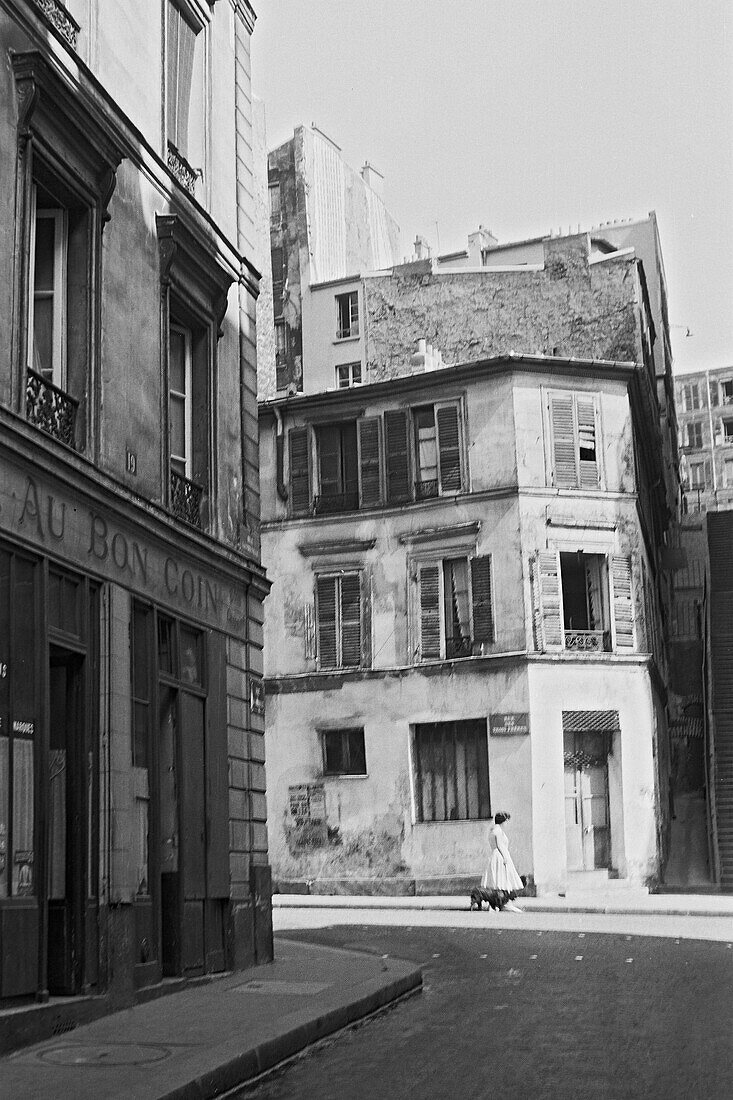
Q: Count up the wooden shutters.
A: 12